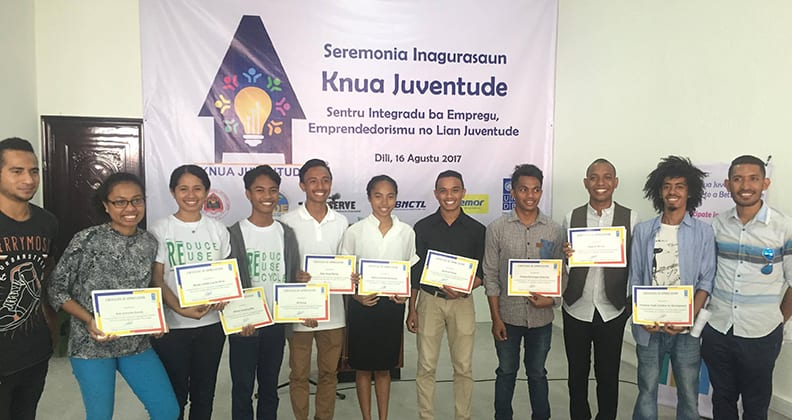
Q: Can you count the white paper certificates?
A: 10